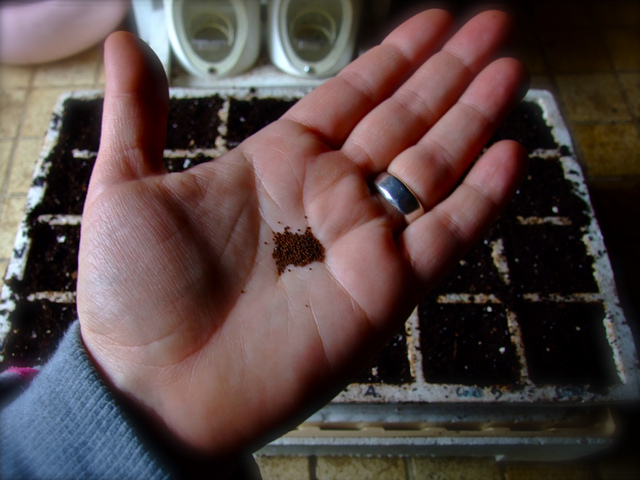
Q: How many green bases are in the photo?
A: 0